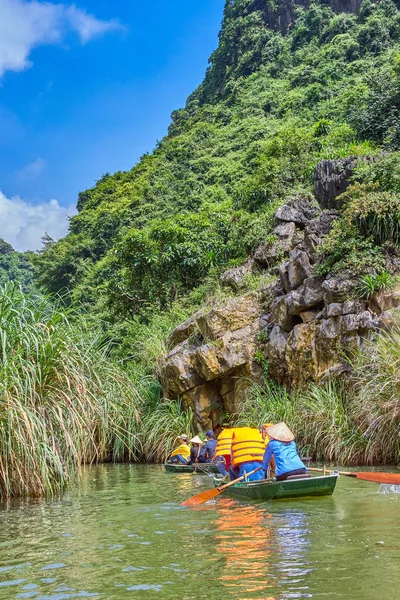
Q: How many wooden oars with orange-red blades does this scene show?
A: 2